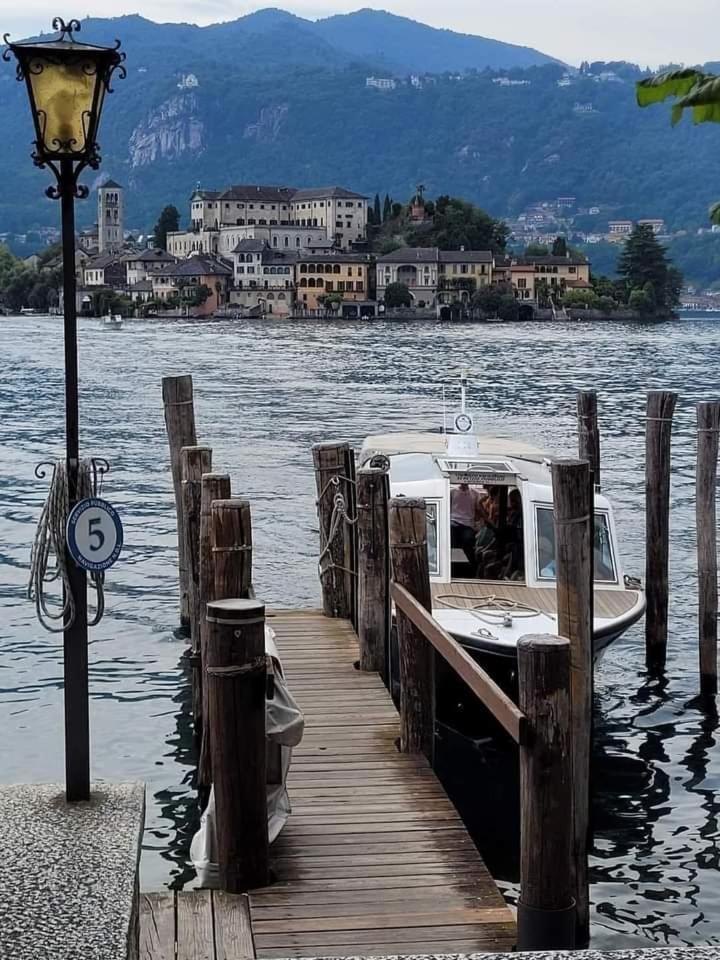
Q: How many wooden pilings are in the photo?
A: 13